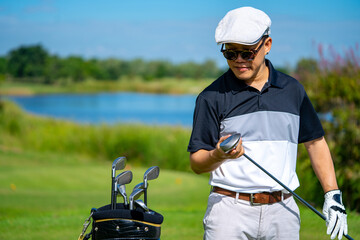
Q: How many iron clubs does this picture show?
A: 7